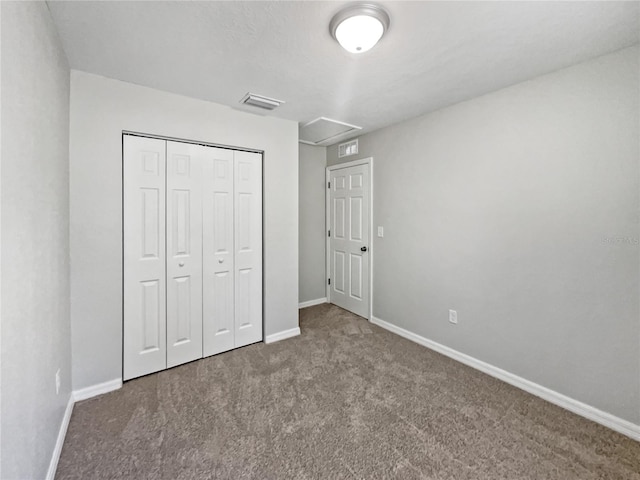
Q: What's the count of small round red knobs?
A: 0